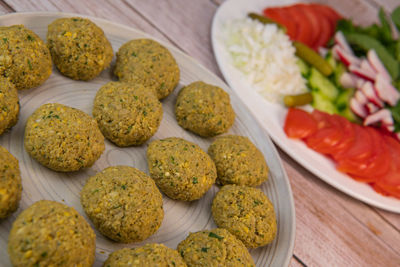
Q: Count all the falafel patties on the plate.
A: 15